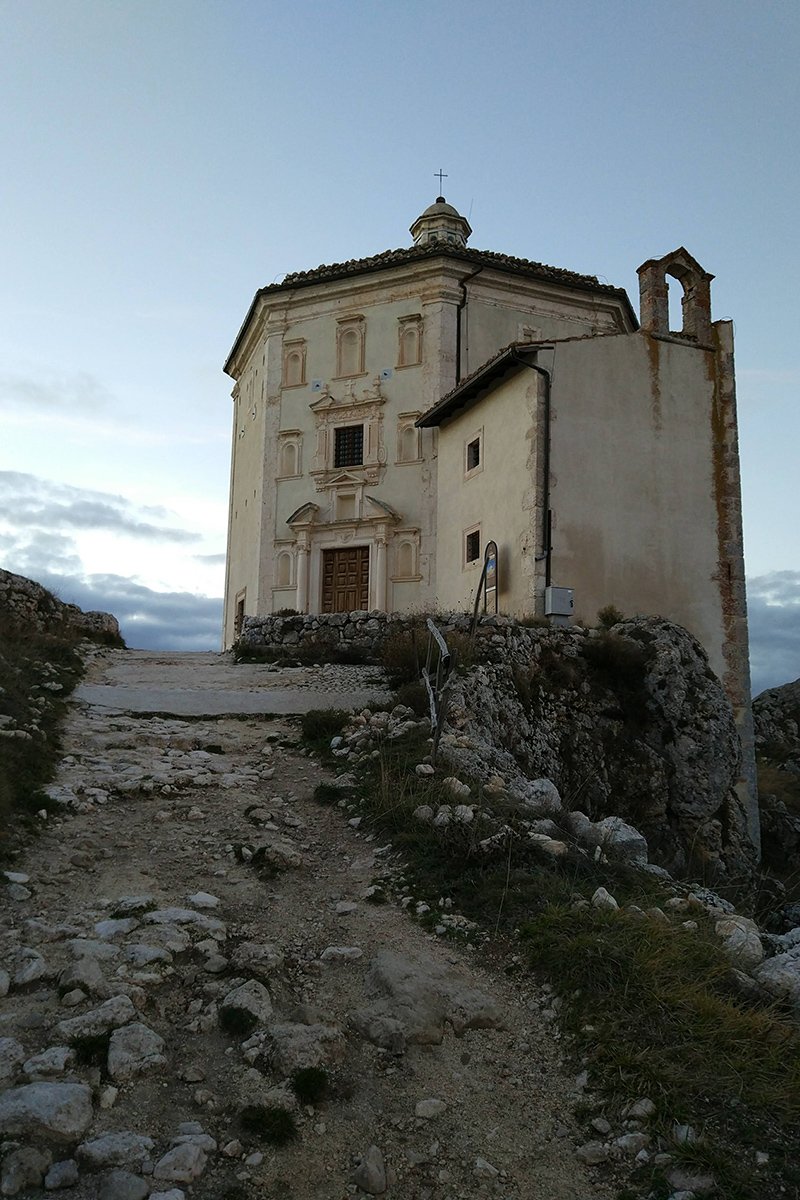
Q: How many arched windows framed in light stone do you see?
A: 7